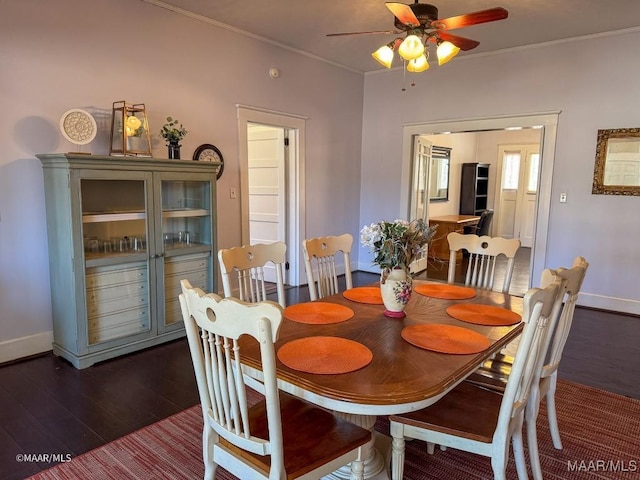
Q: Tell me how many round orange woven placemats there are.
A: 6